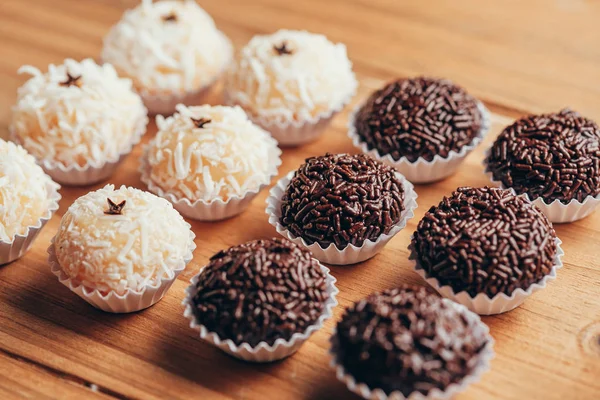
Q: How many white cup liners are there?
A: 12